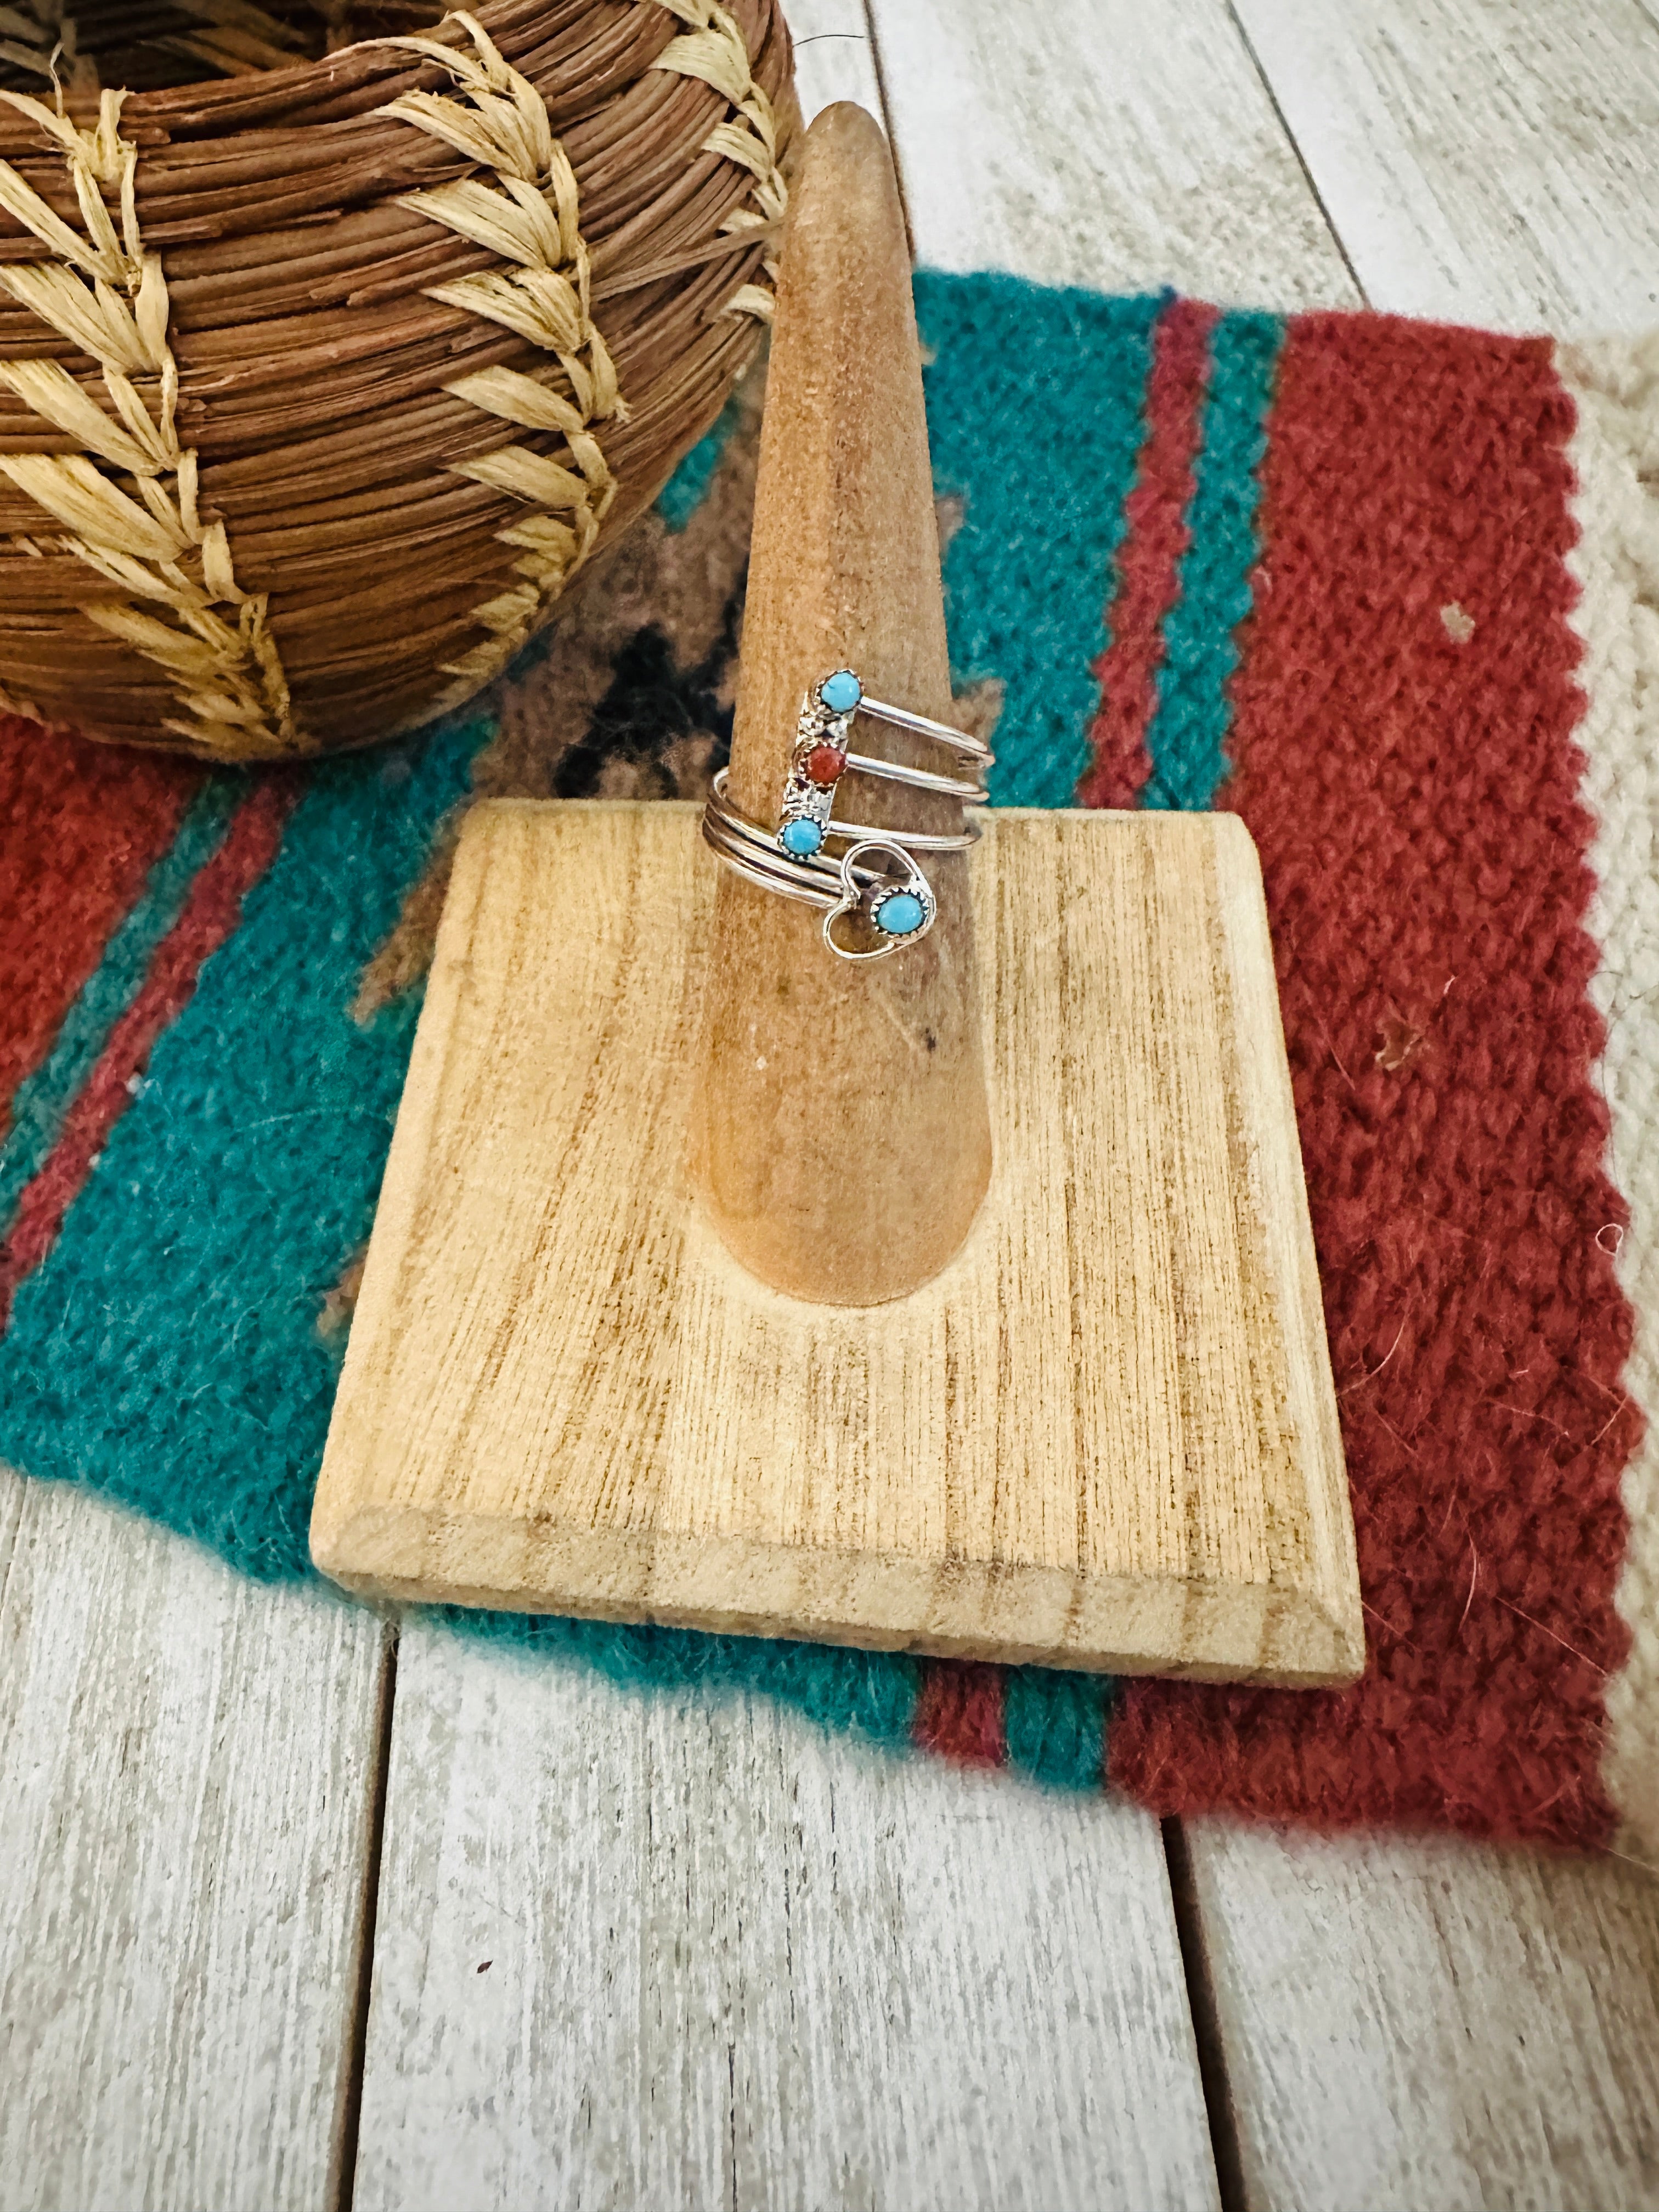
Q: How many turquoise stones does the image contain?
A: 3